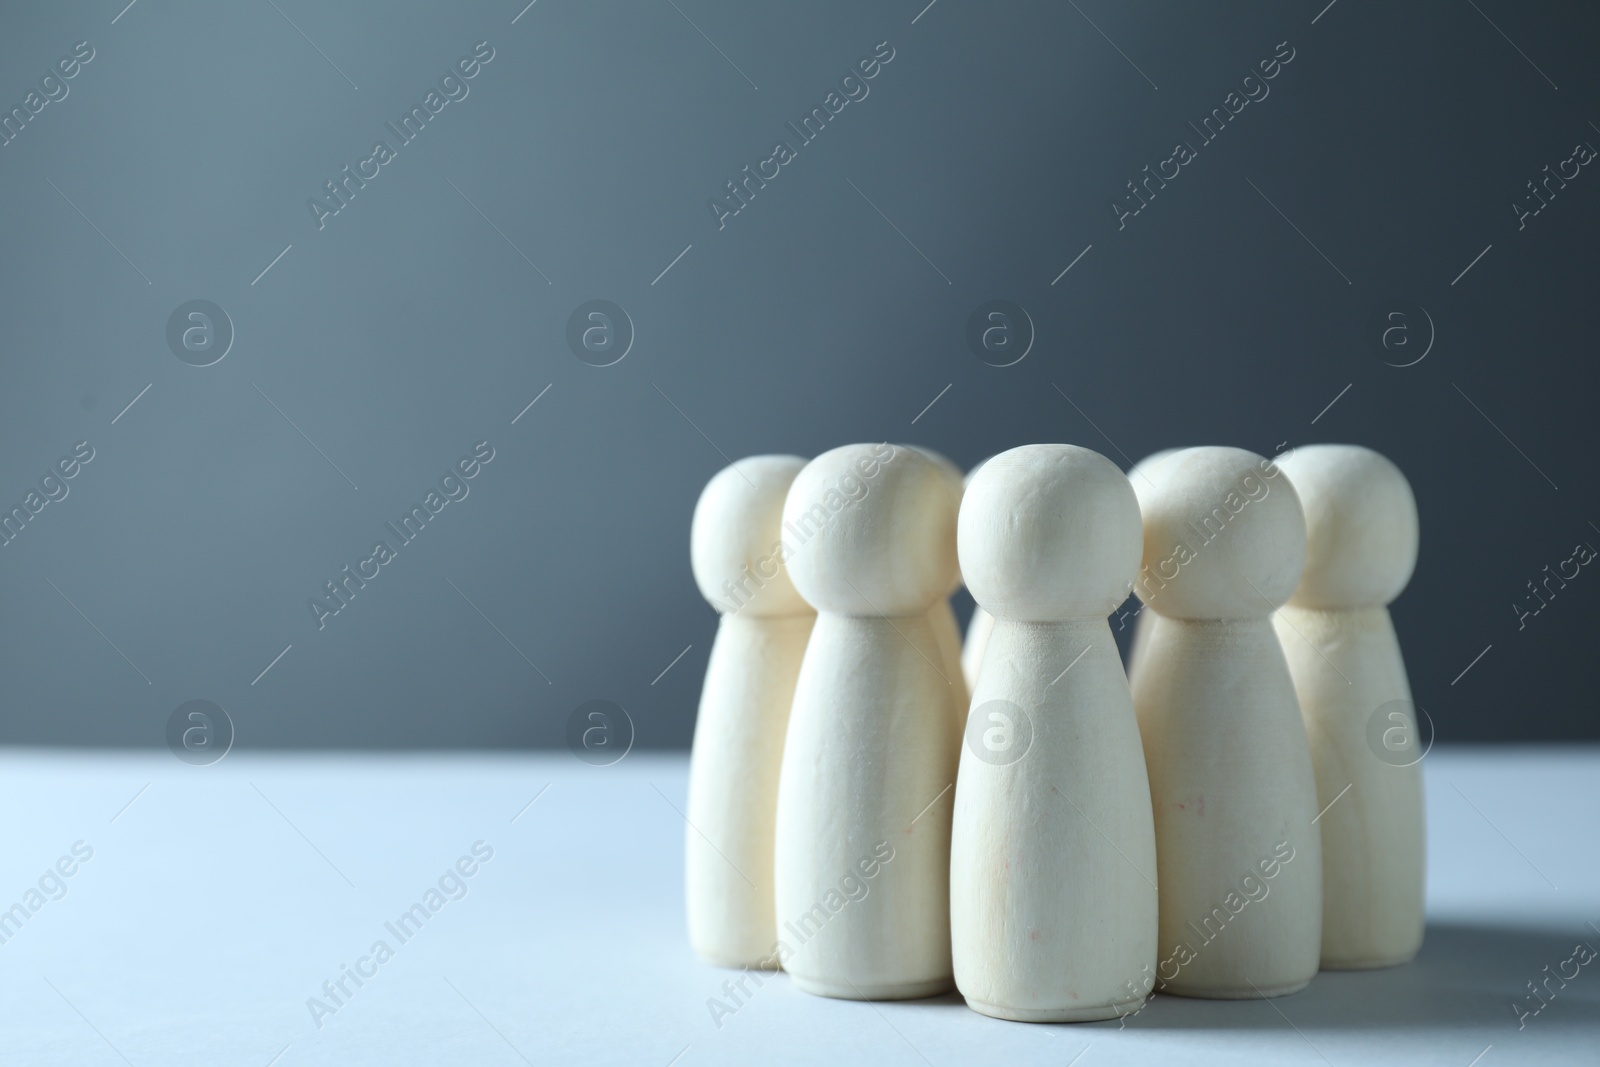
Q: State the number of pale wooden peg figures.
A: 8